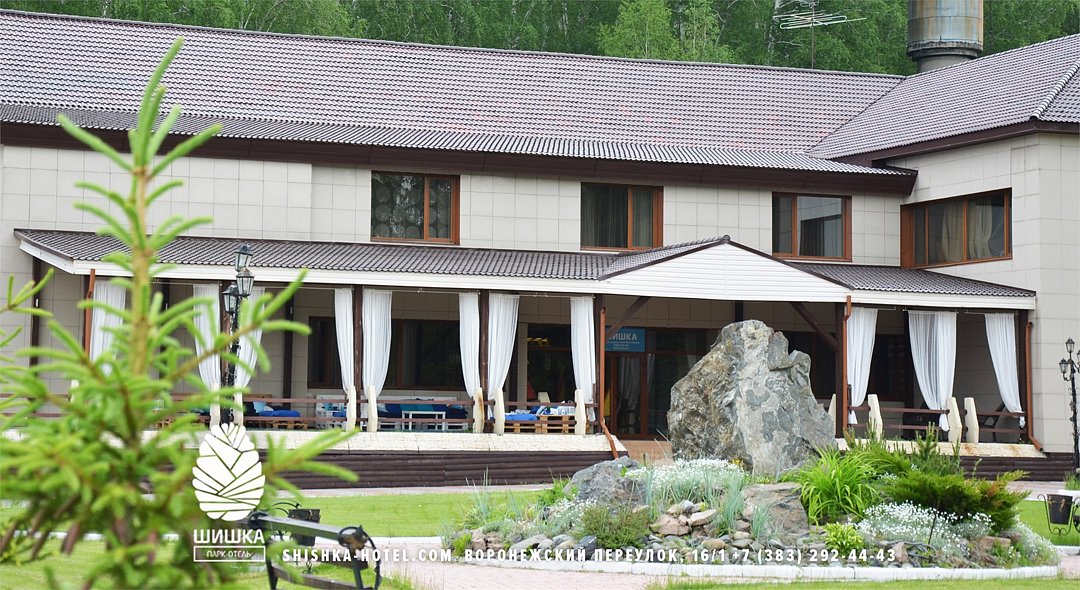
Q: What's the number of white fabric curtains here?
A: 11